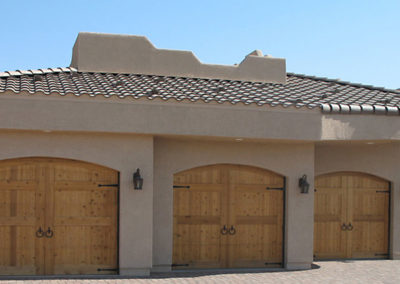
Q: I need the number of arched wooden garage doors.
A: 3